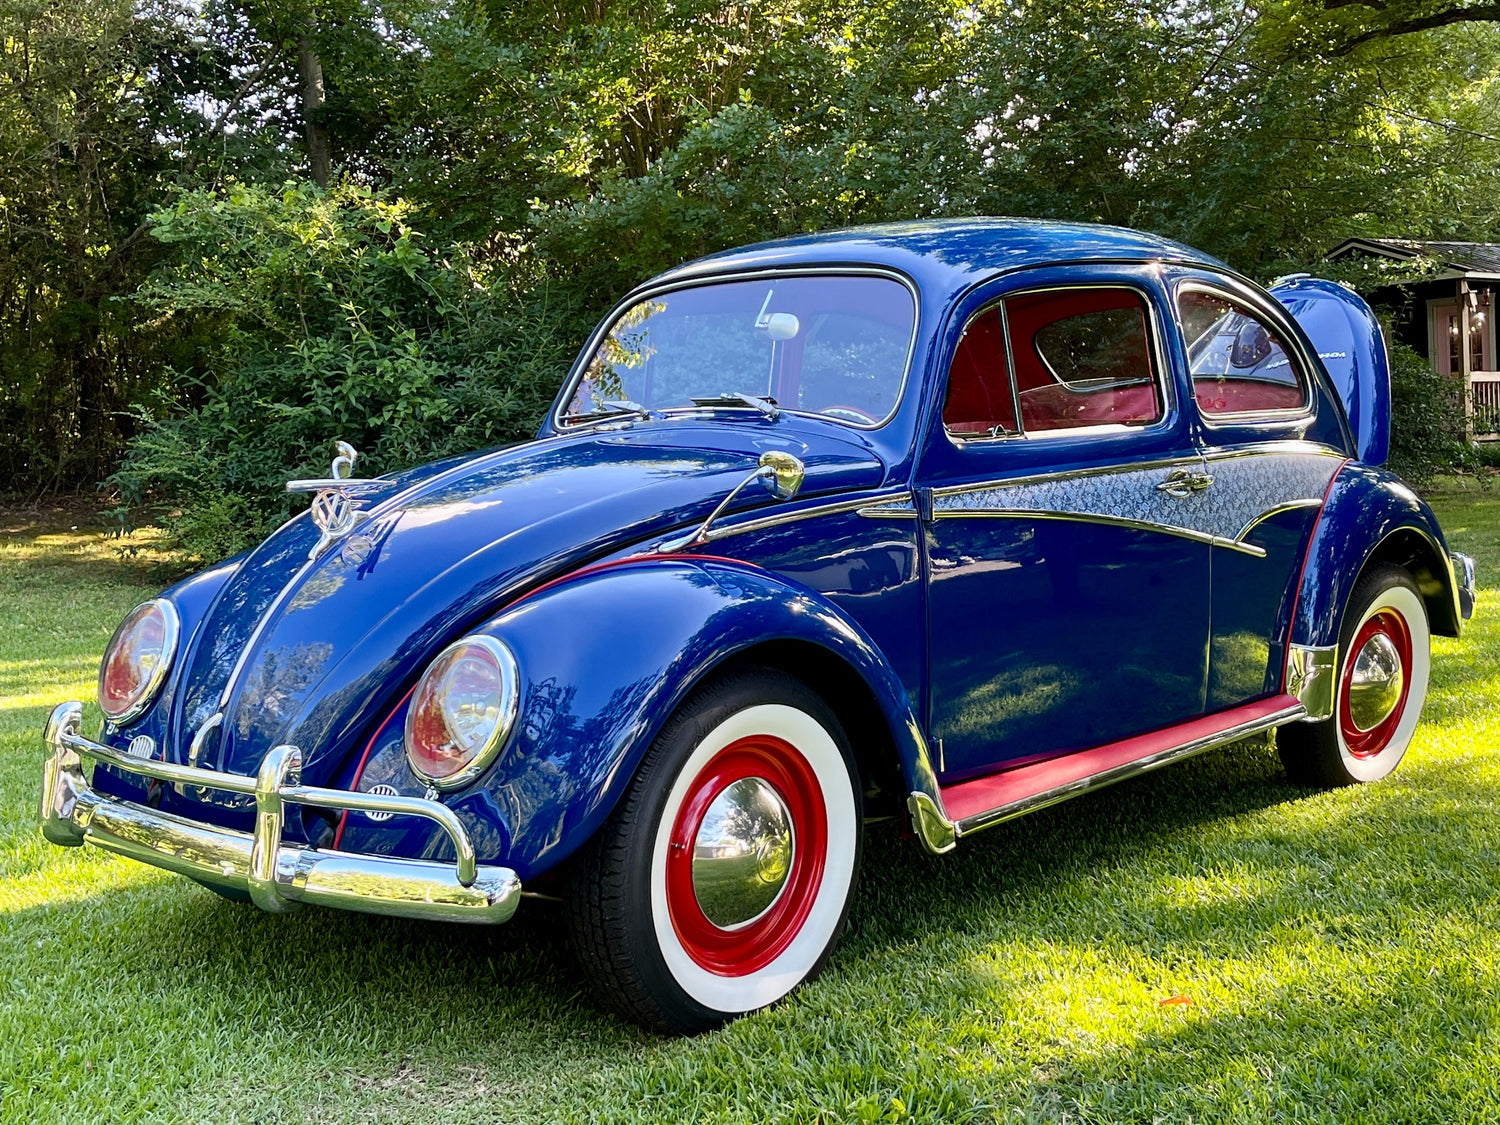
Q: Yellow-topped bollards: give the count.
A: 0